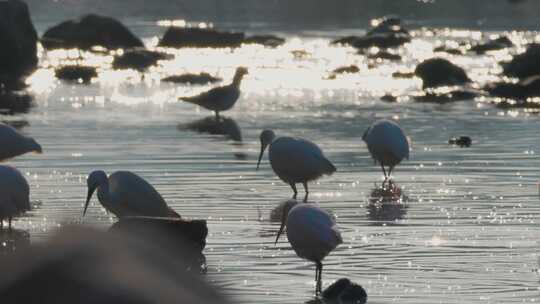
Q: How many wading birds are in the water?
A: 7